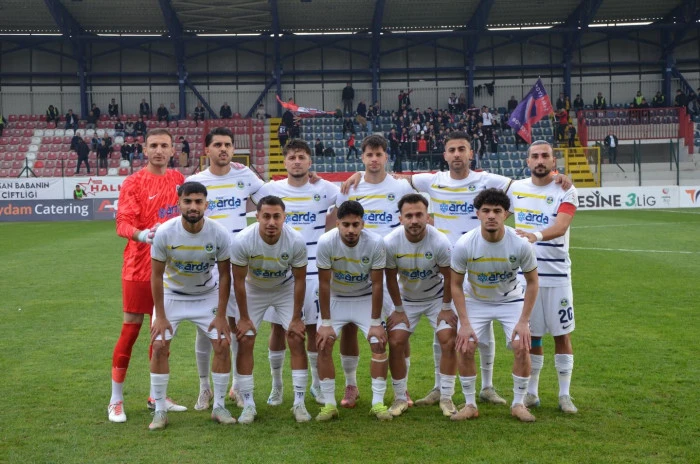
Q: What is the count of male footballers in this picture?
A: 11